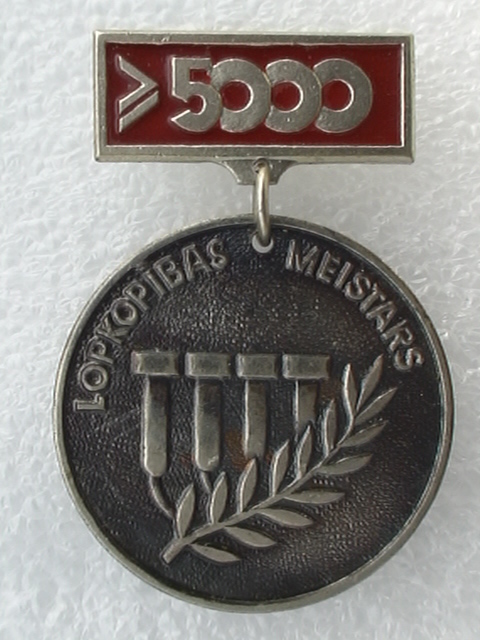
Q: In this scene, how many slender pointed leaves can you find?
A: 15